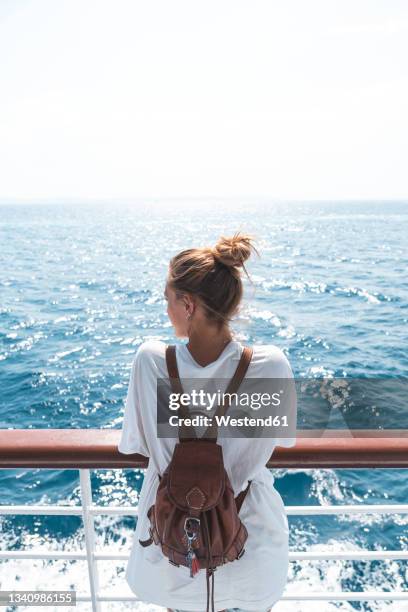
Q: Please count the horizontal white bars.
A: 3